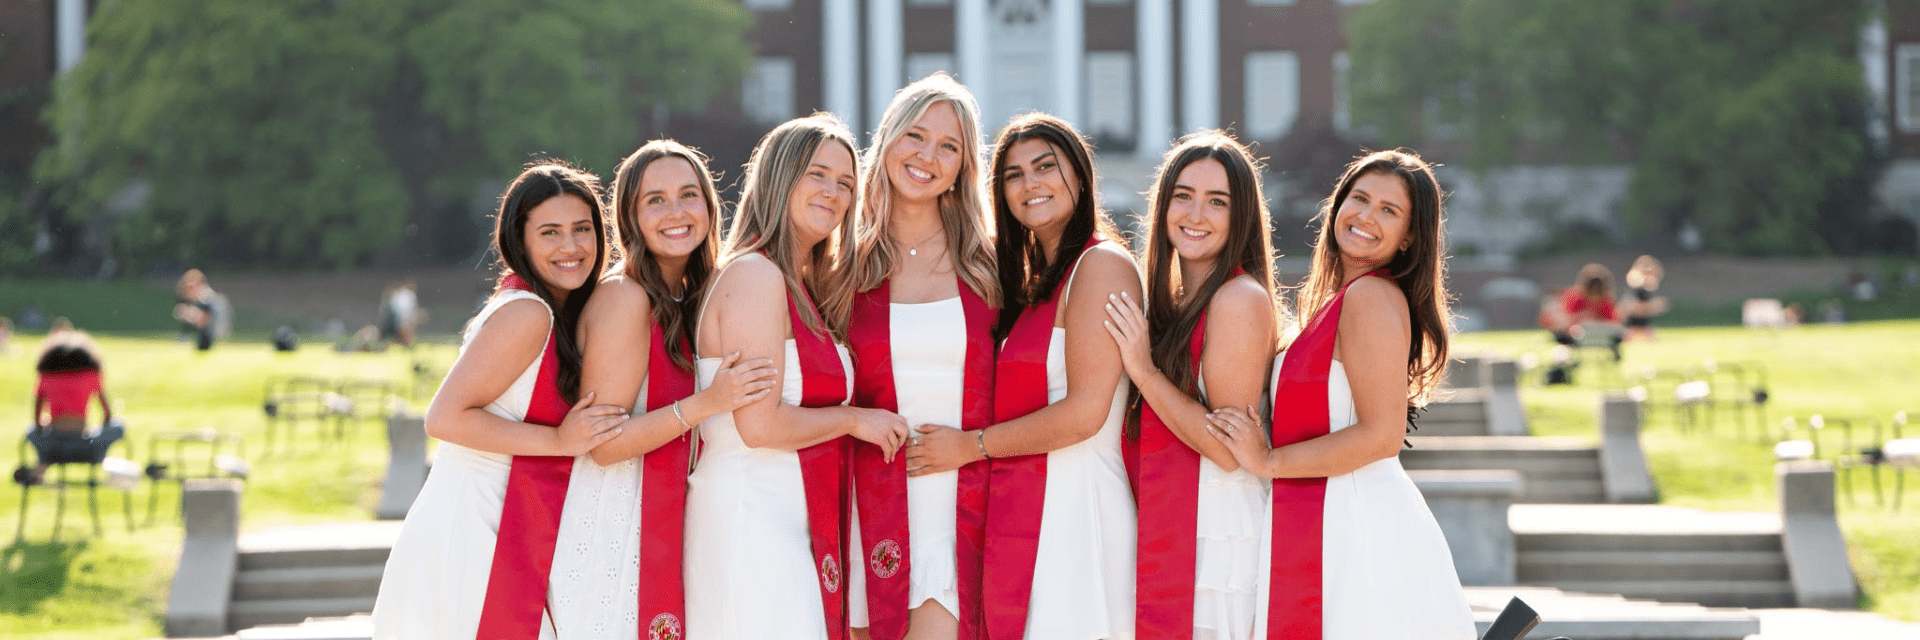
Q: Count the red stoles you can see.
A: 7